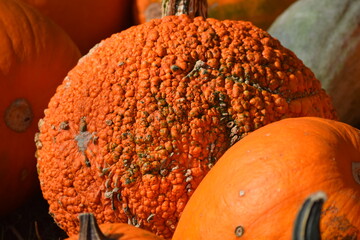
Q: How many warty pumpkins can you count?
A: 1